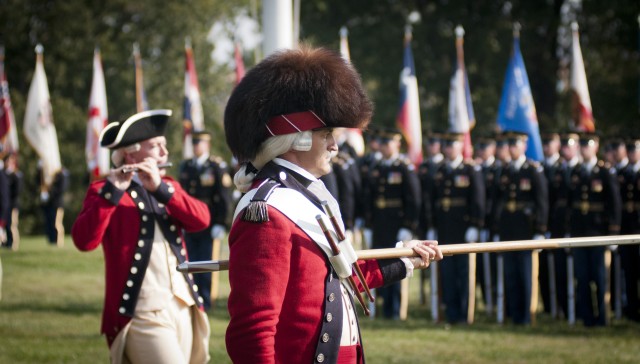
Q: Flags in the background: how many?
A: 11